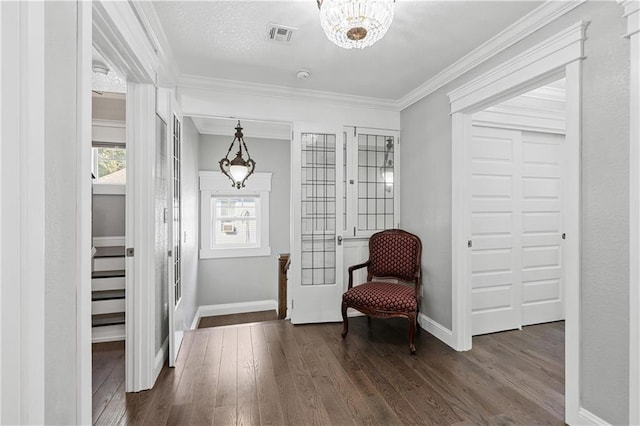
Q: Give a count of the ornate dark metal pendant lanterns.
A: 1